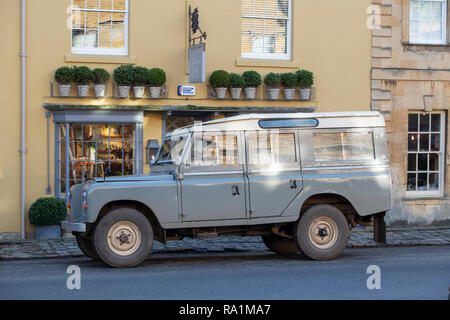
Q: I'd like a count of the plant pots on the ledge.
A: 12